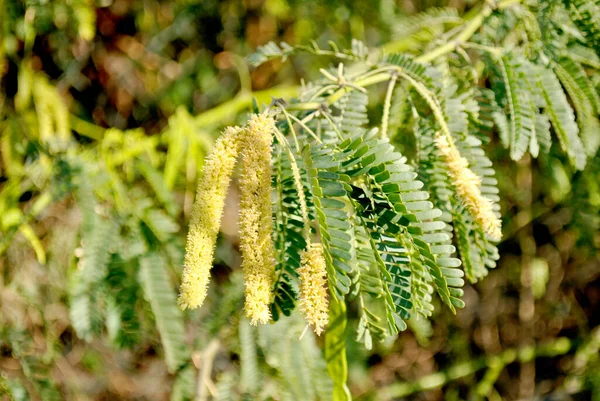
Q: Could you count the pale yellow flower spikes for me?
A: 4